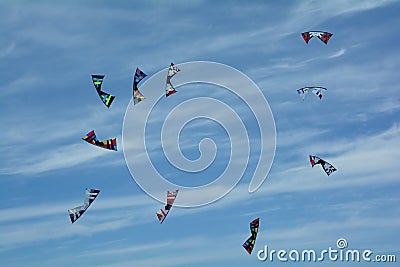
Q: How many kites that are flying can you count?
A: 10